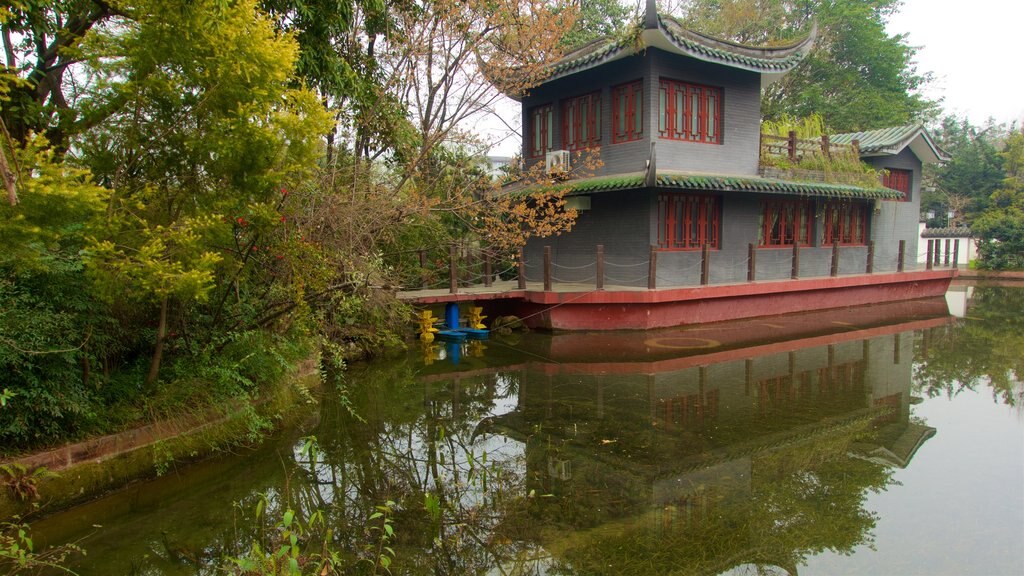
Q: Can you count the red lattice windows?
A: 8